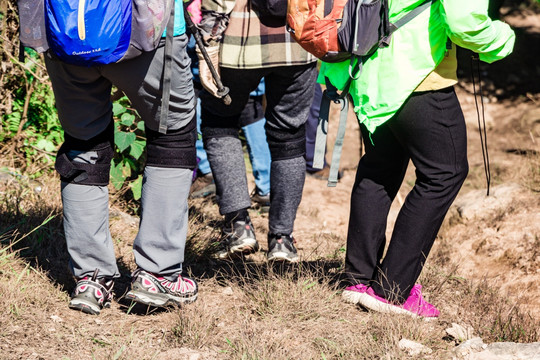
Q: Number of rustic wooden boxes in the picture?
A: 0